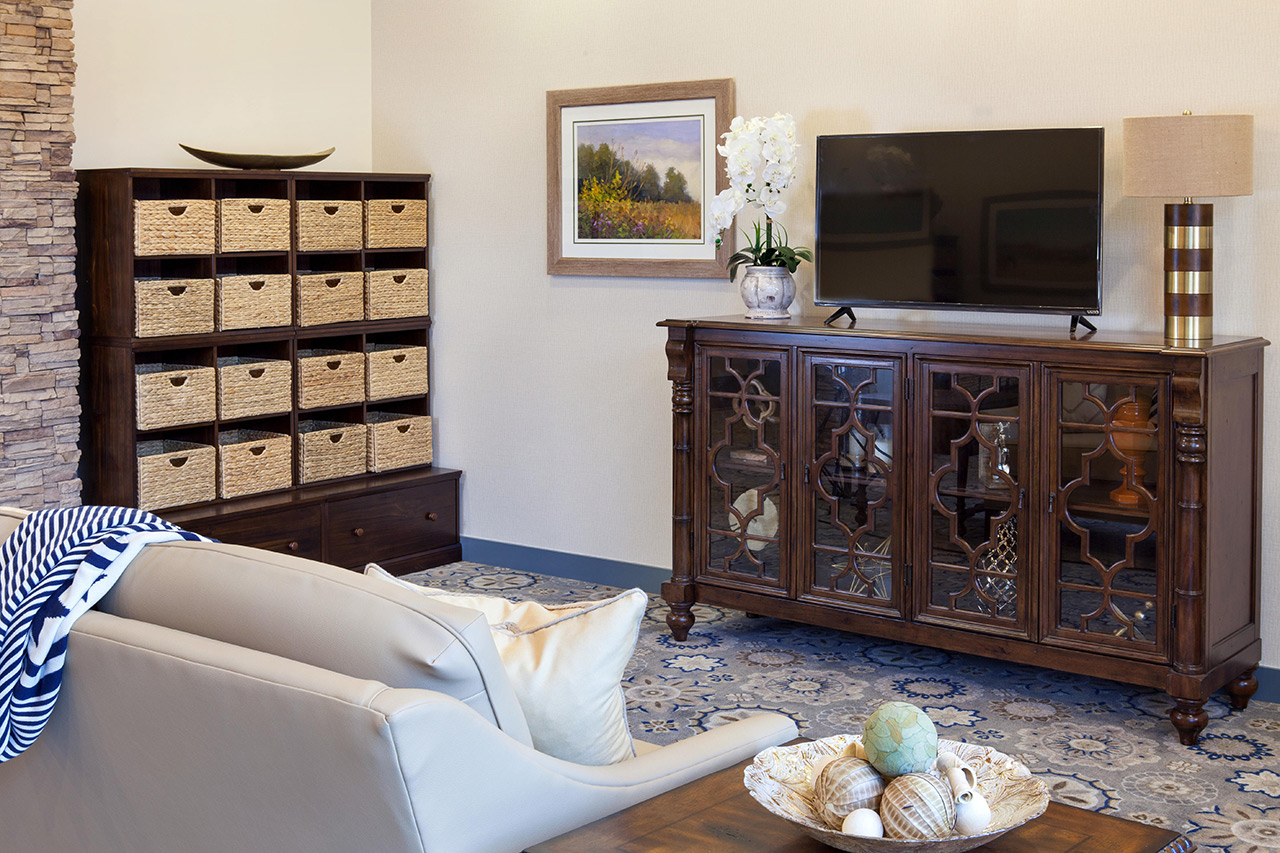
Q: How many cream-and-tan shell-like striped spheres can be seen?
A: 2